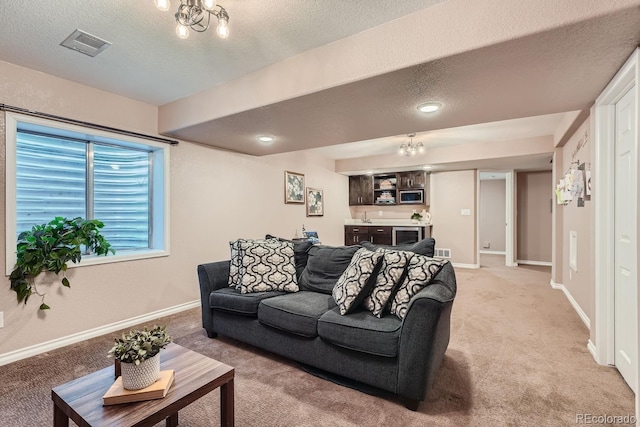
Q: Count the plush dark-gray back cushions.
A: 3